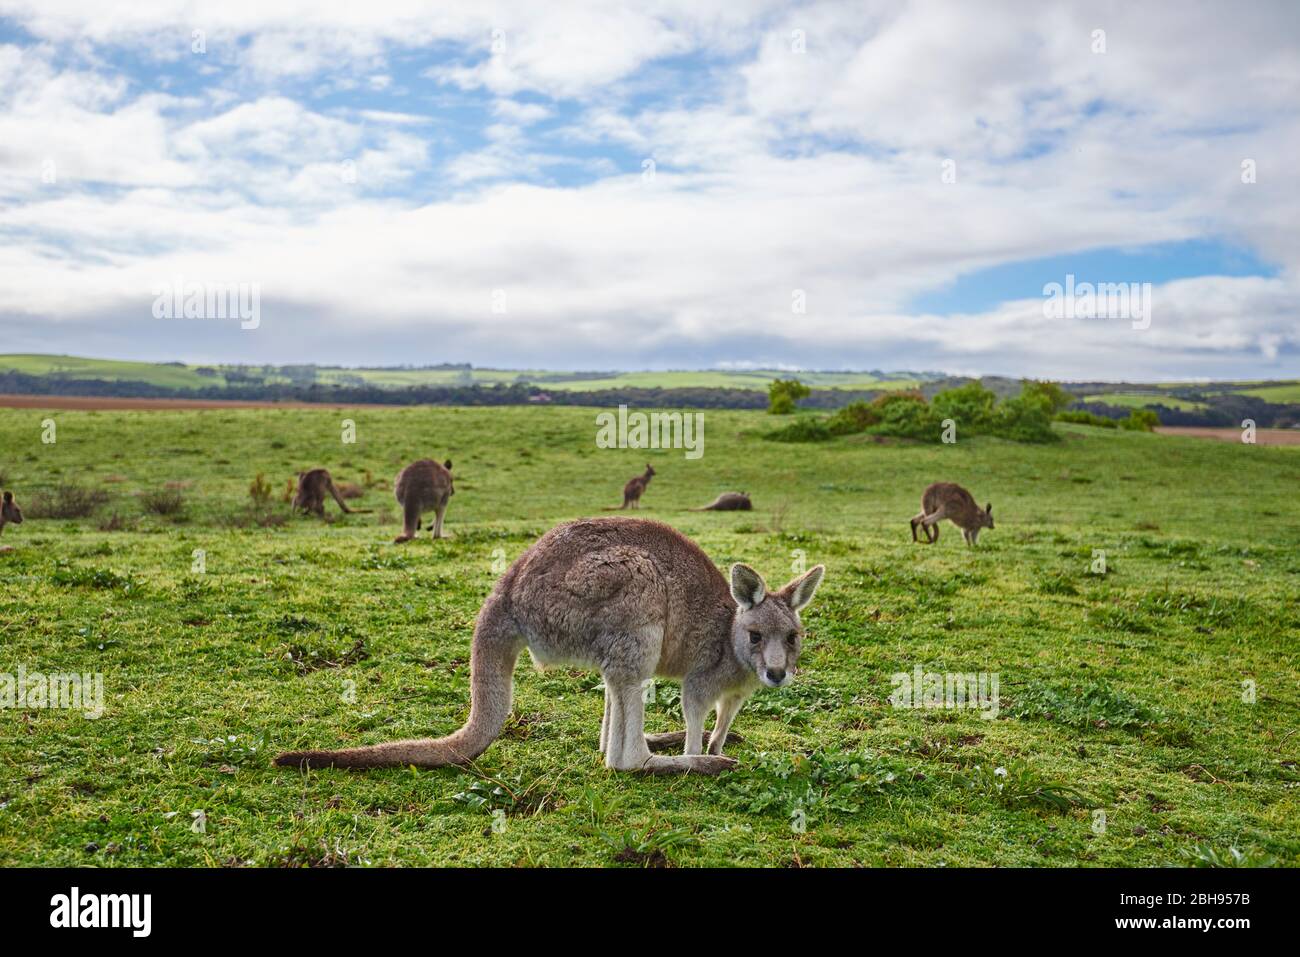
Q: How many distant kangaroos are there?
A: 6